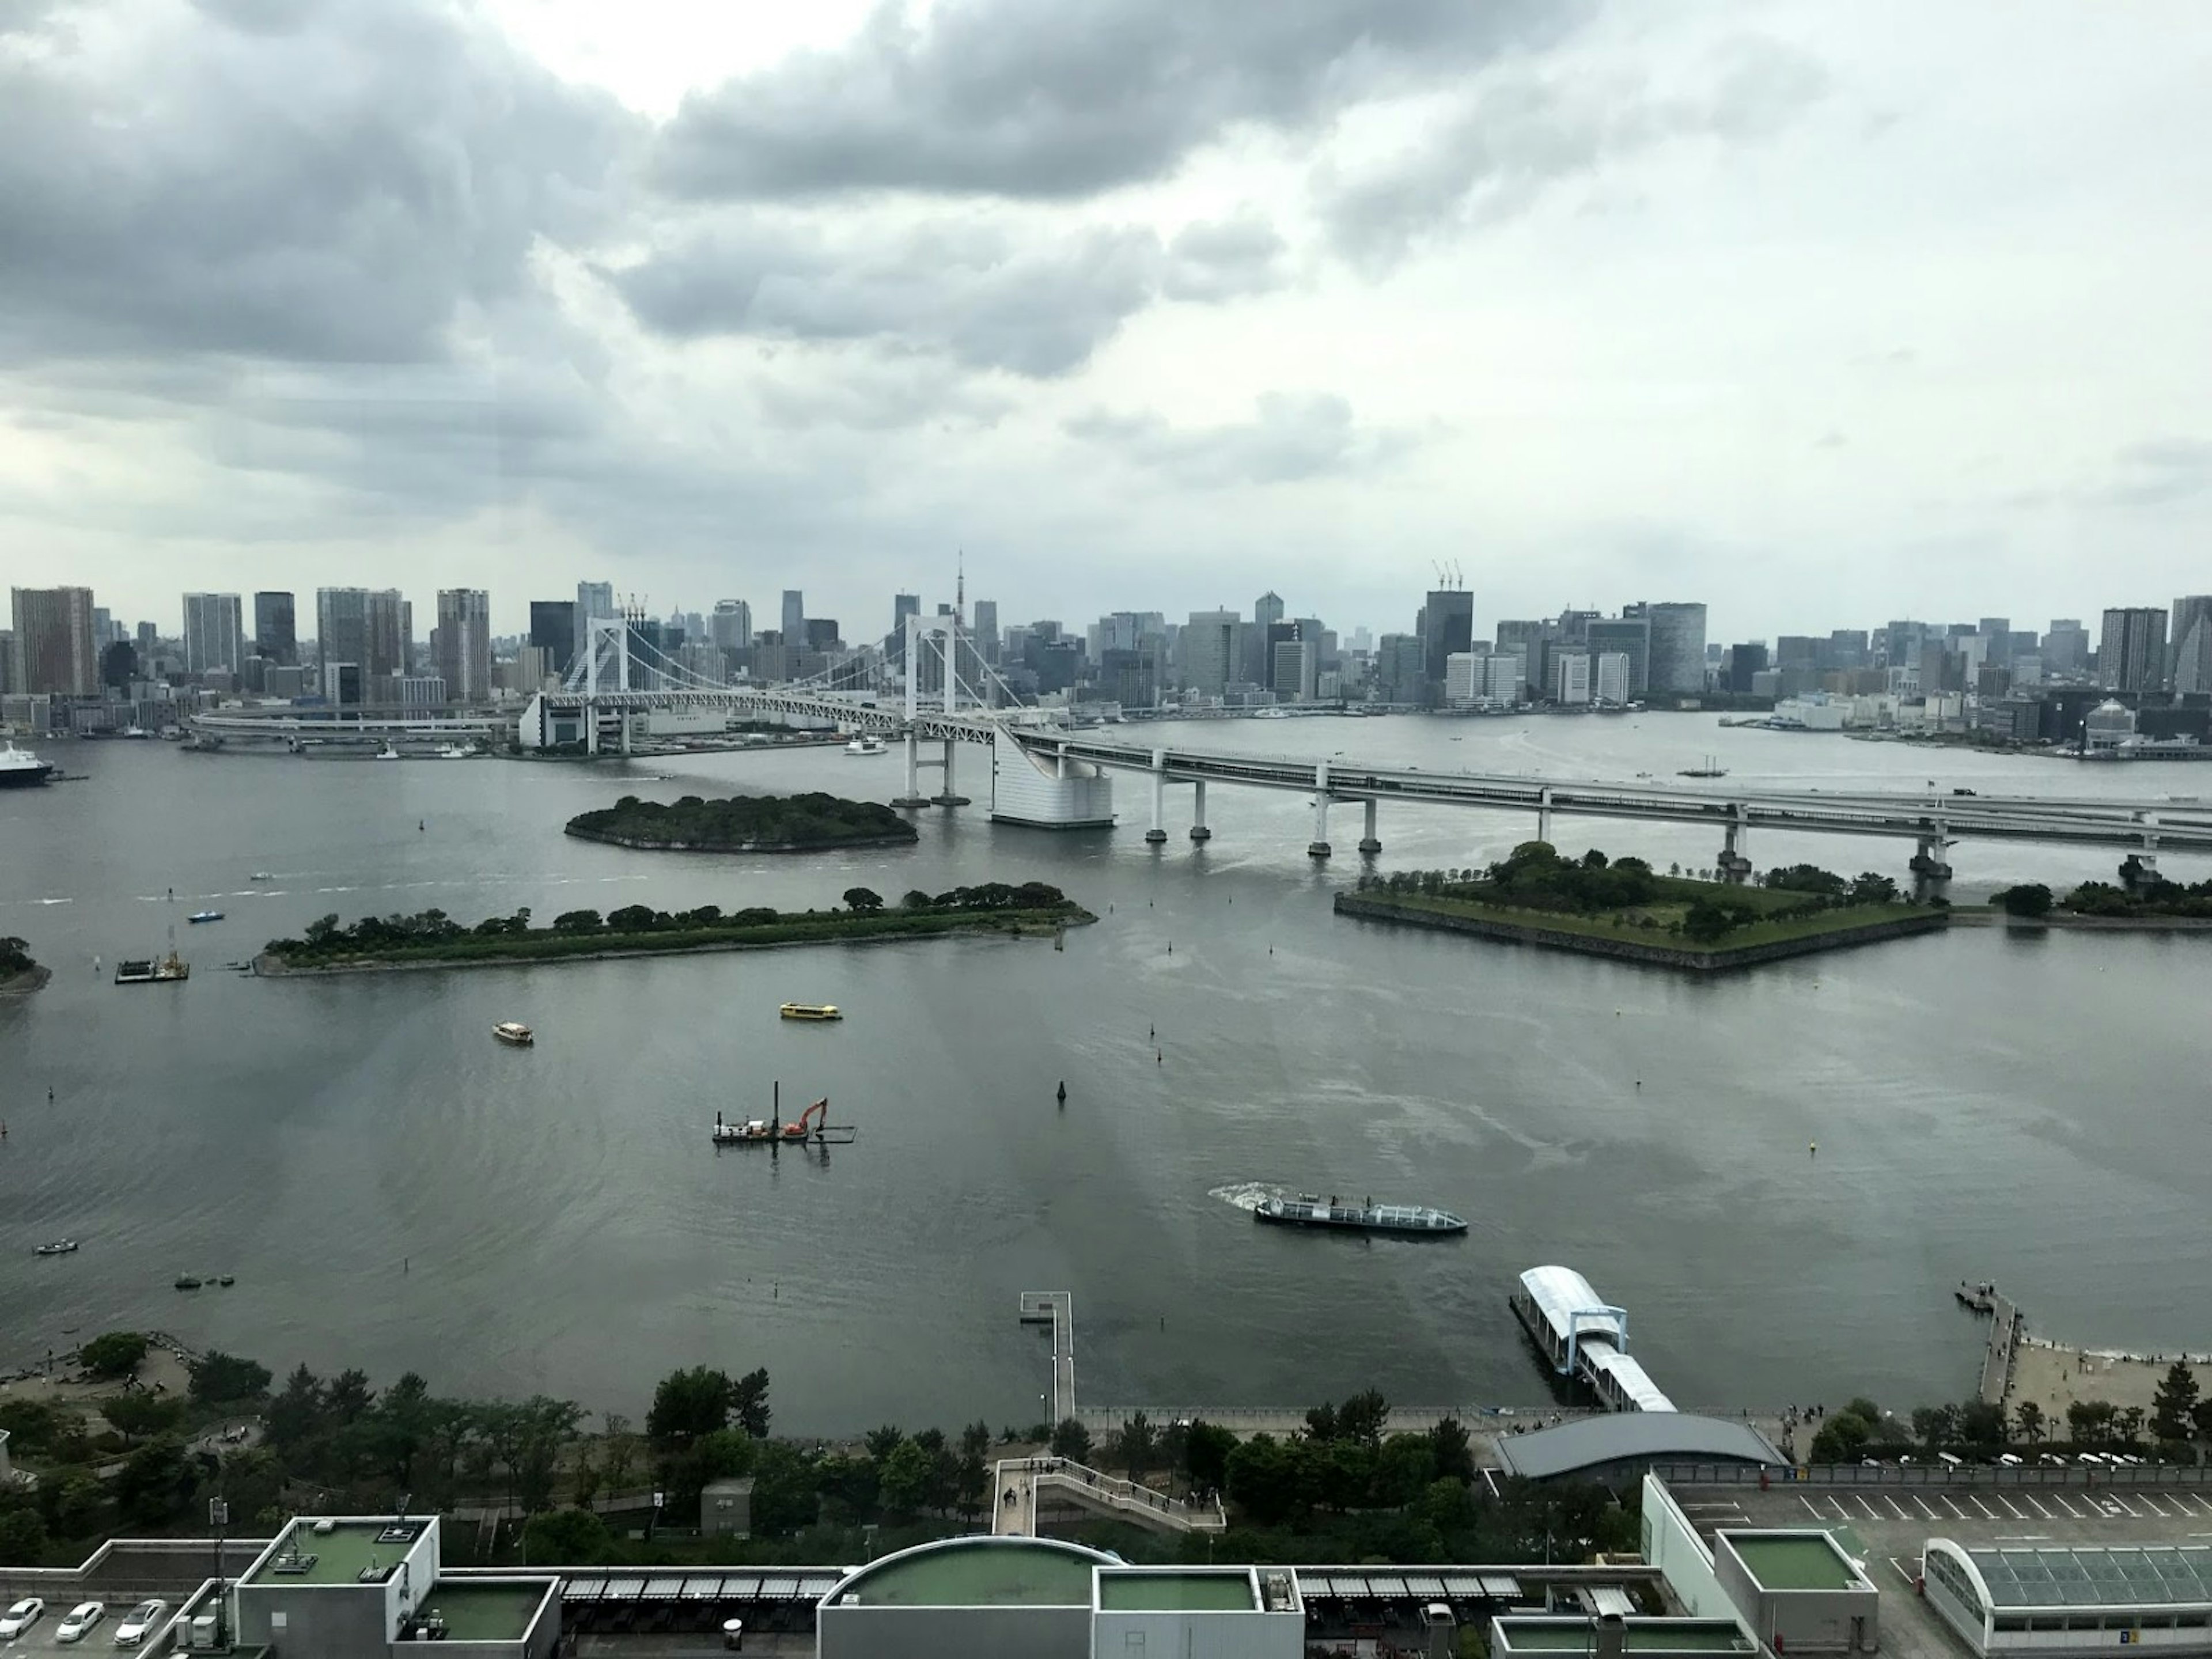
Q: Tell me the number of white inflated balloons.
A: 0